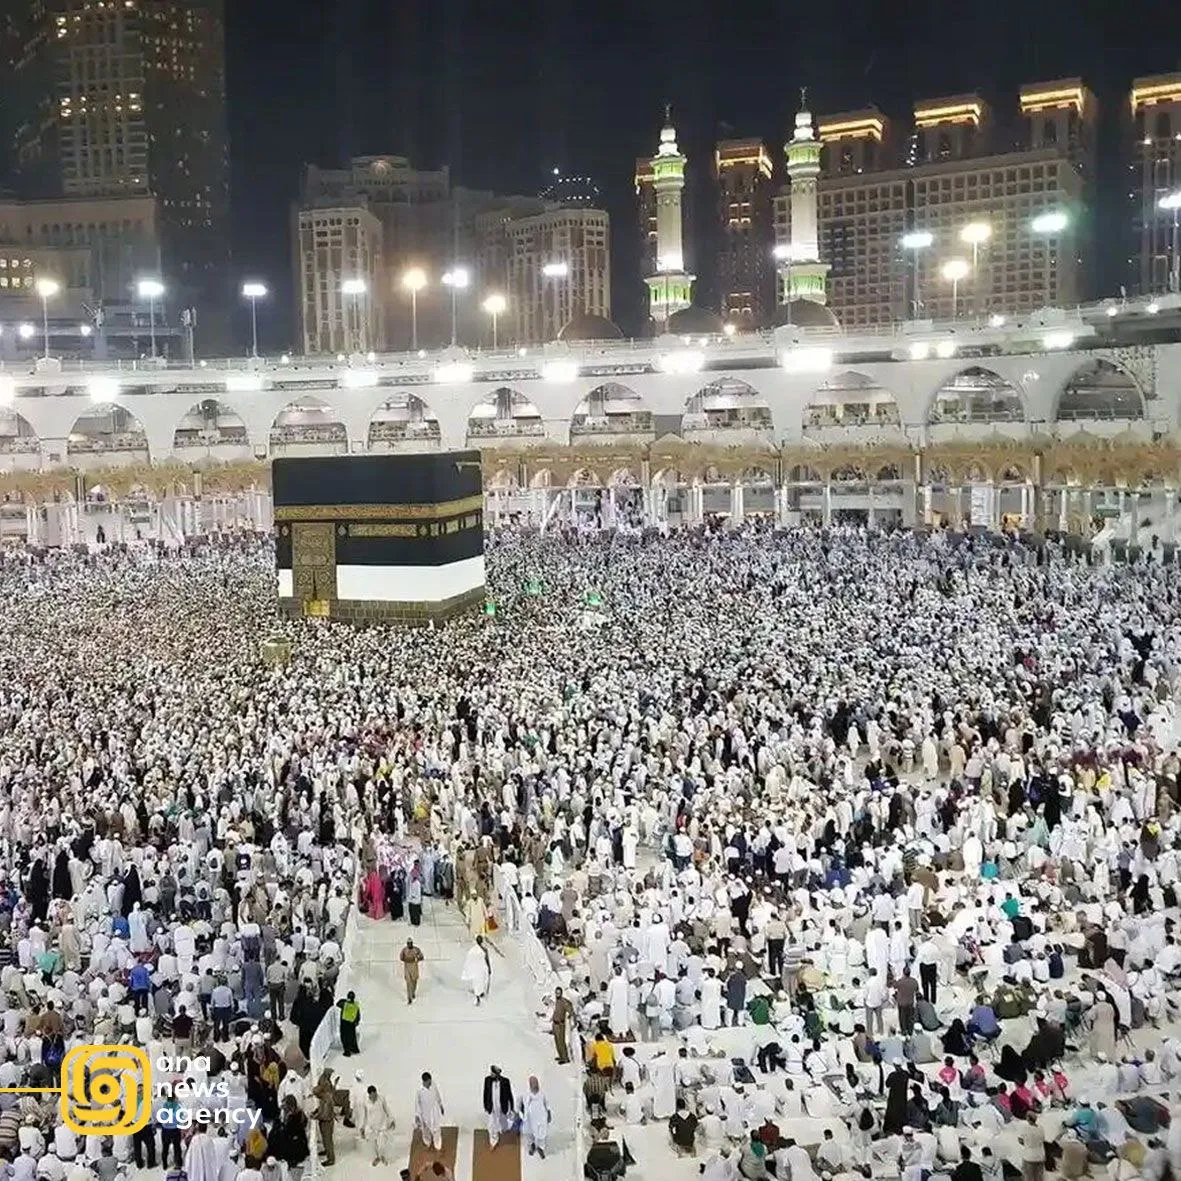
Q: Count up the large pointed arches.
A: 11